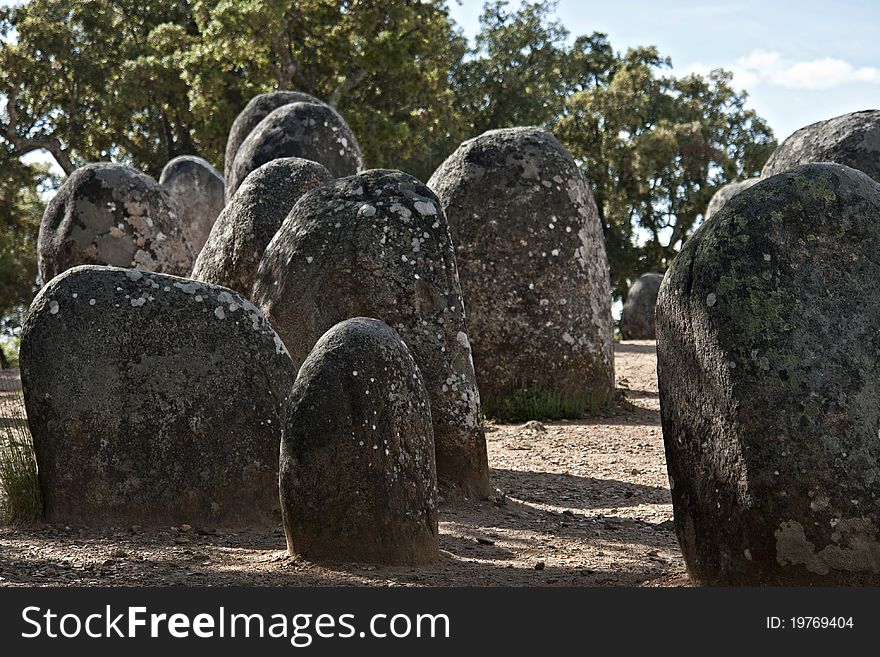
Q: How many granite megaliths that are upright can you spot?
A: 13